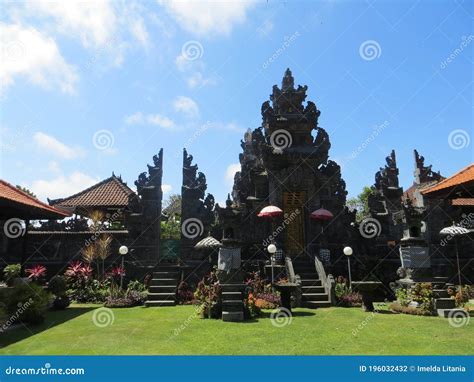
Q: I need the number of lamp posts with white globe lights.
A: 3